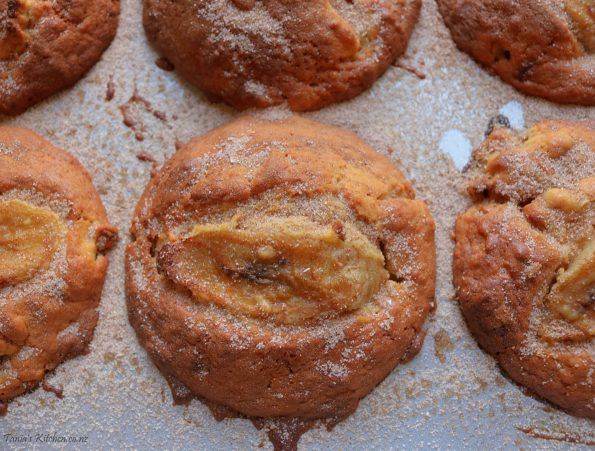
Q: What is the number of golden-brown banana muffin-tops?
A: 6